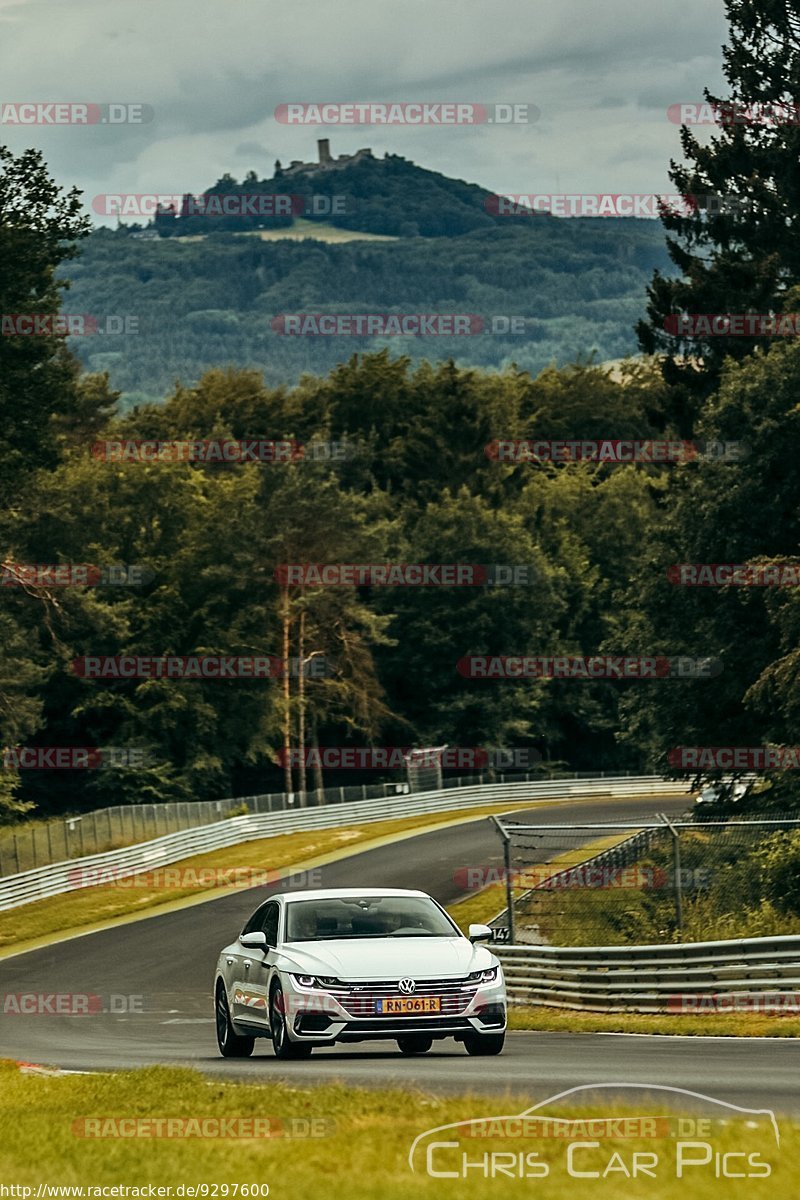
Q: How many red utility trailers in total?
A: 0